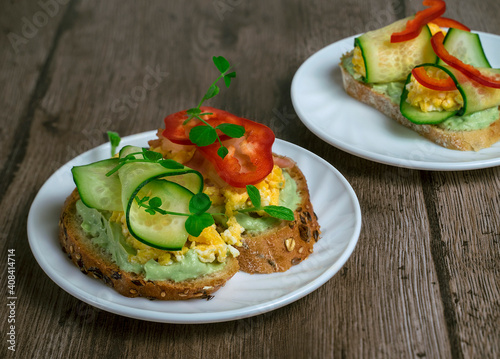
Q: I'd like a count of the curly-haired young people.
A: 0